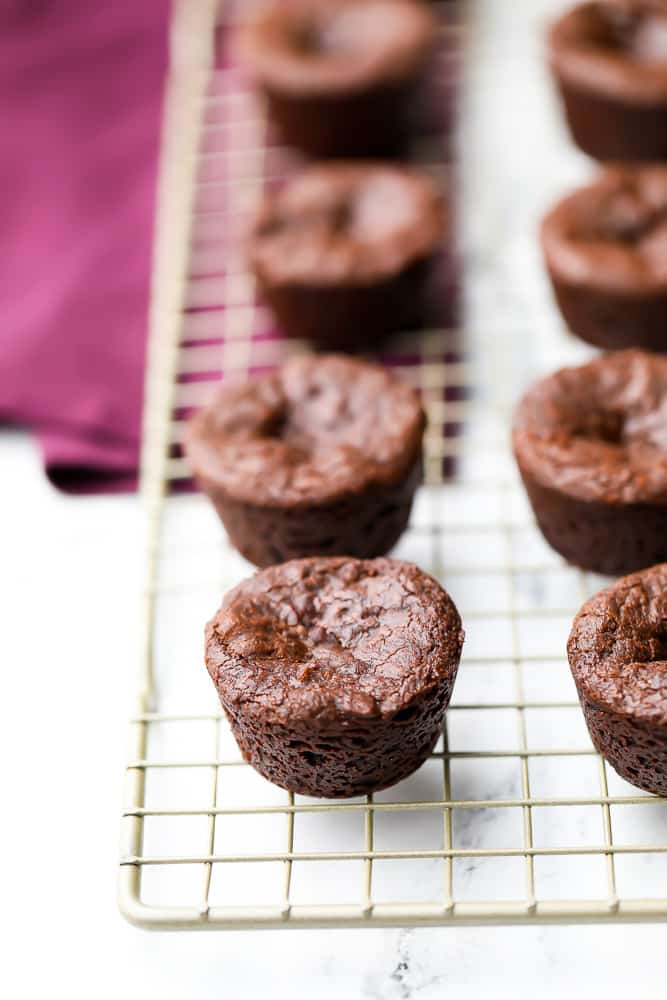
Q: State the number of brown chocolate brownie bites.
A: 8